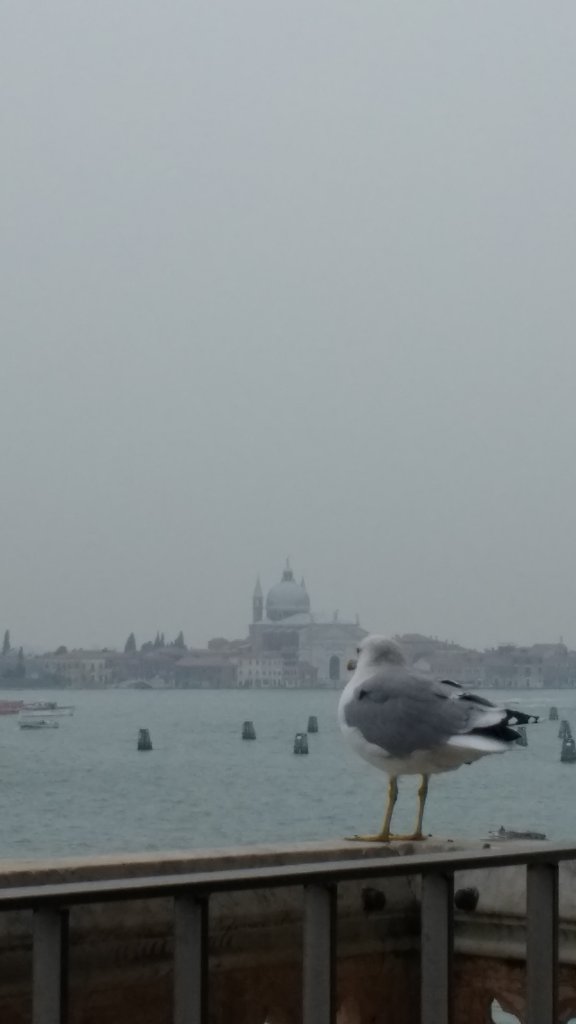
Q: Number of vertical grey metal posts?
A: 5